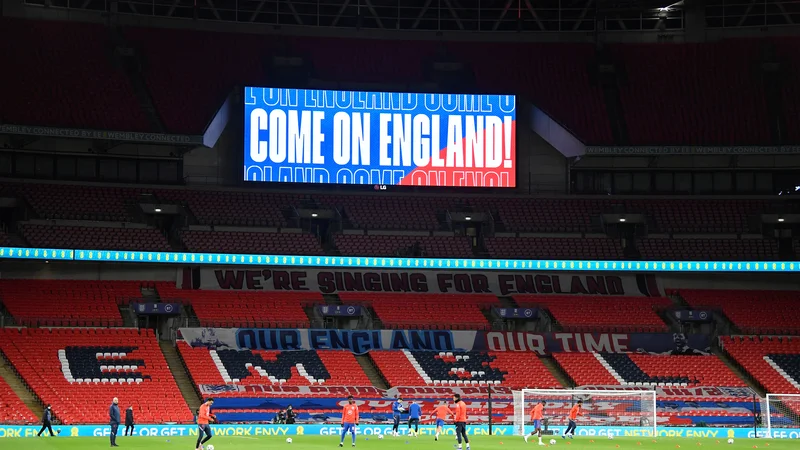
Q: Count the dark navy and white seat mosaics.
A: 5